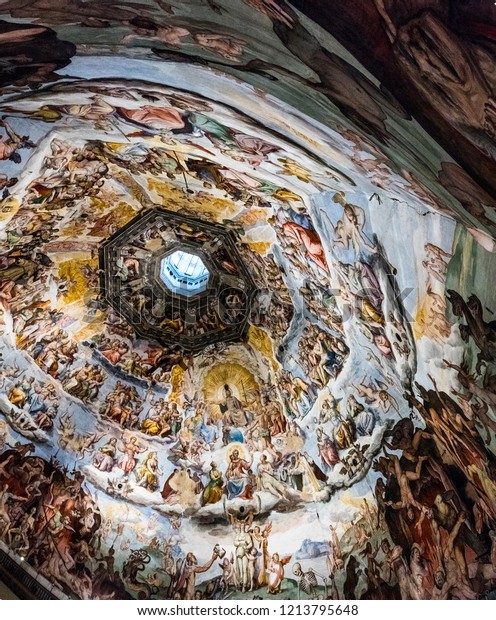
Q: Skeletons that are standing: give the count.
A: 1